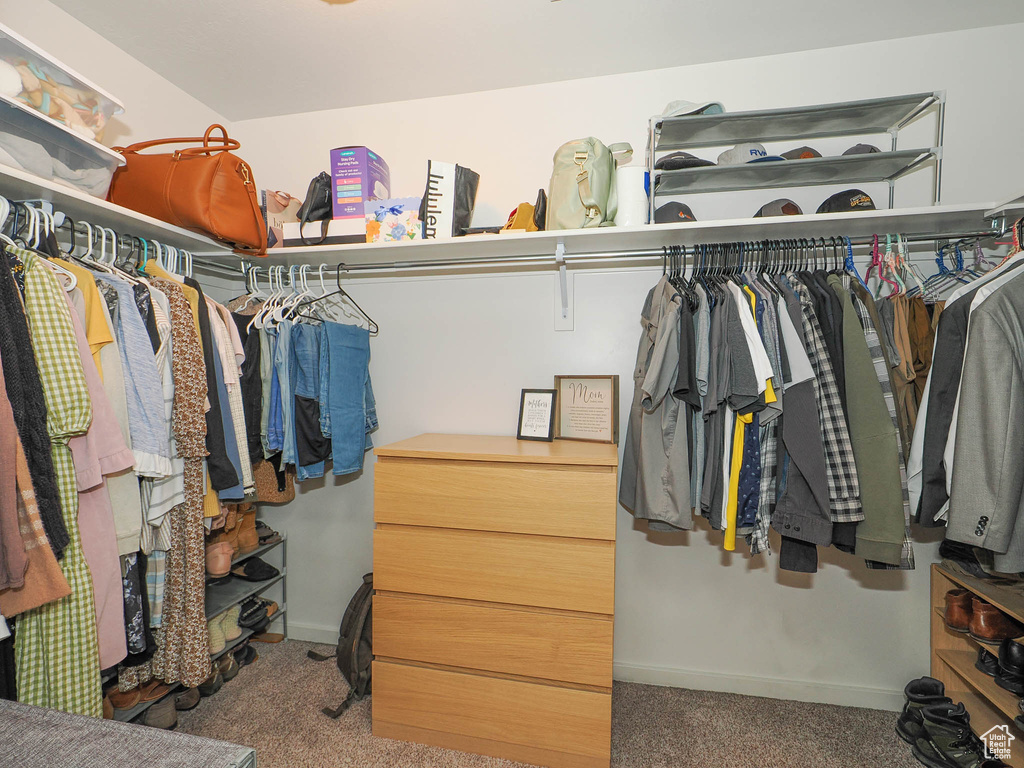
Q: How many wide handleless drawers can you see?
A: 4